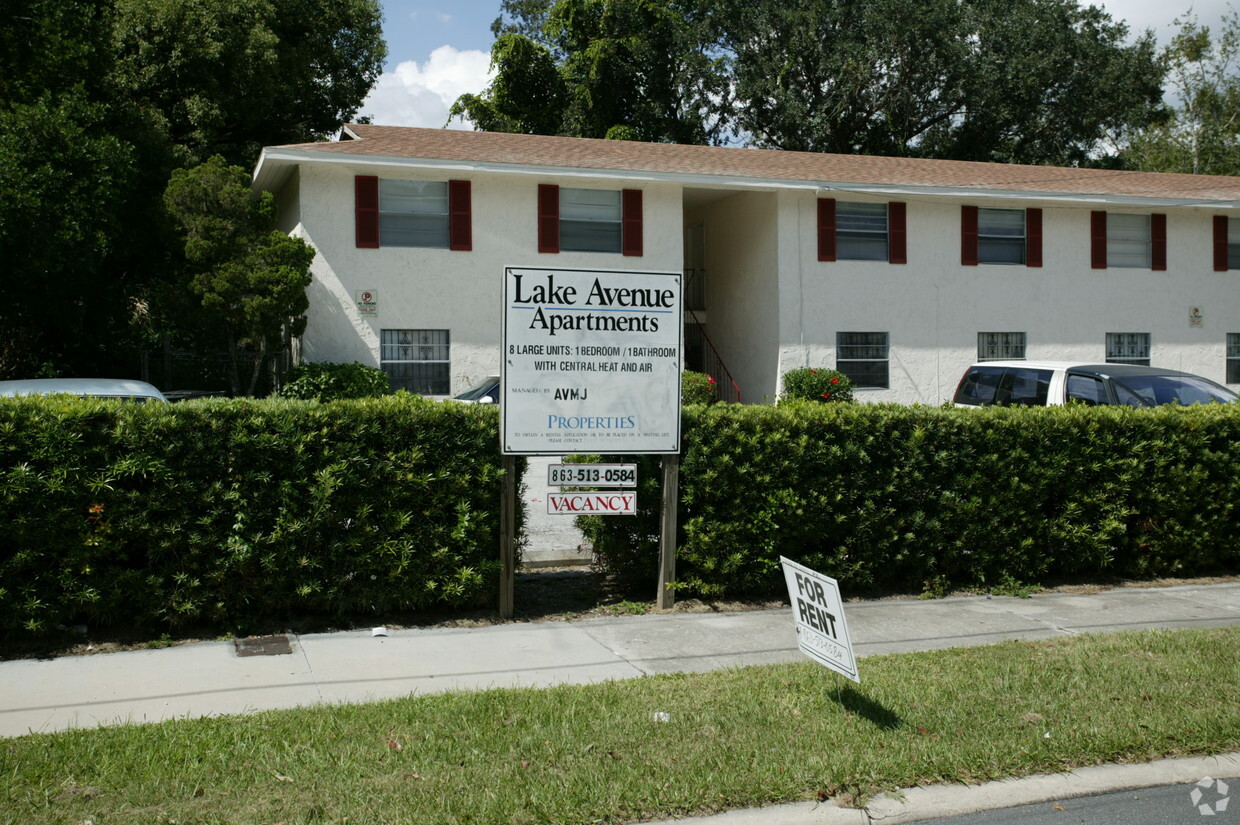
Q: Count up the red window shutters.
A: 11